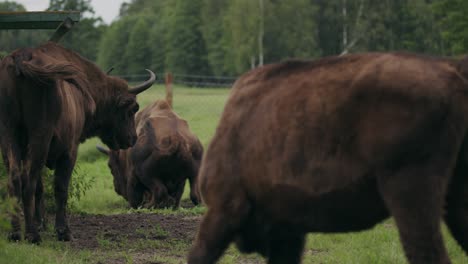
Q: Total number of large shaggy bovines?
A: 3